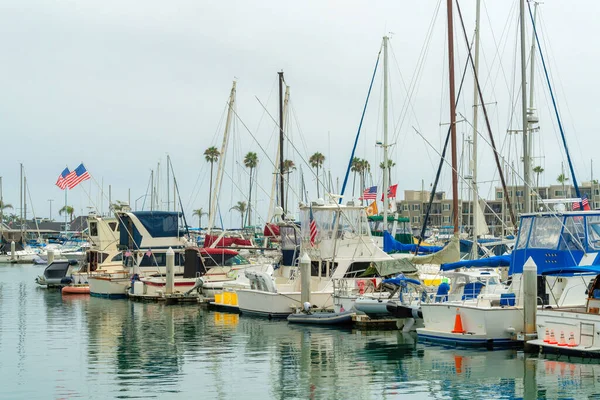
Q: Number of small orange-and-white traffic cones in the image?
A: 4